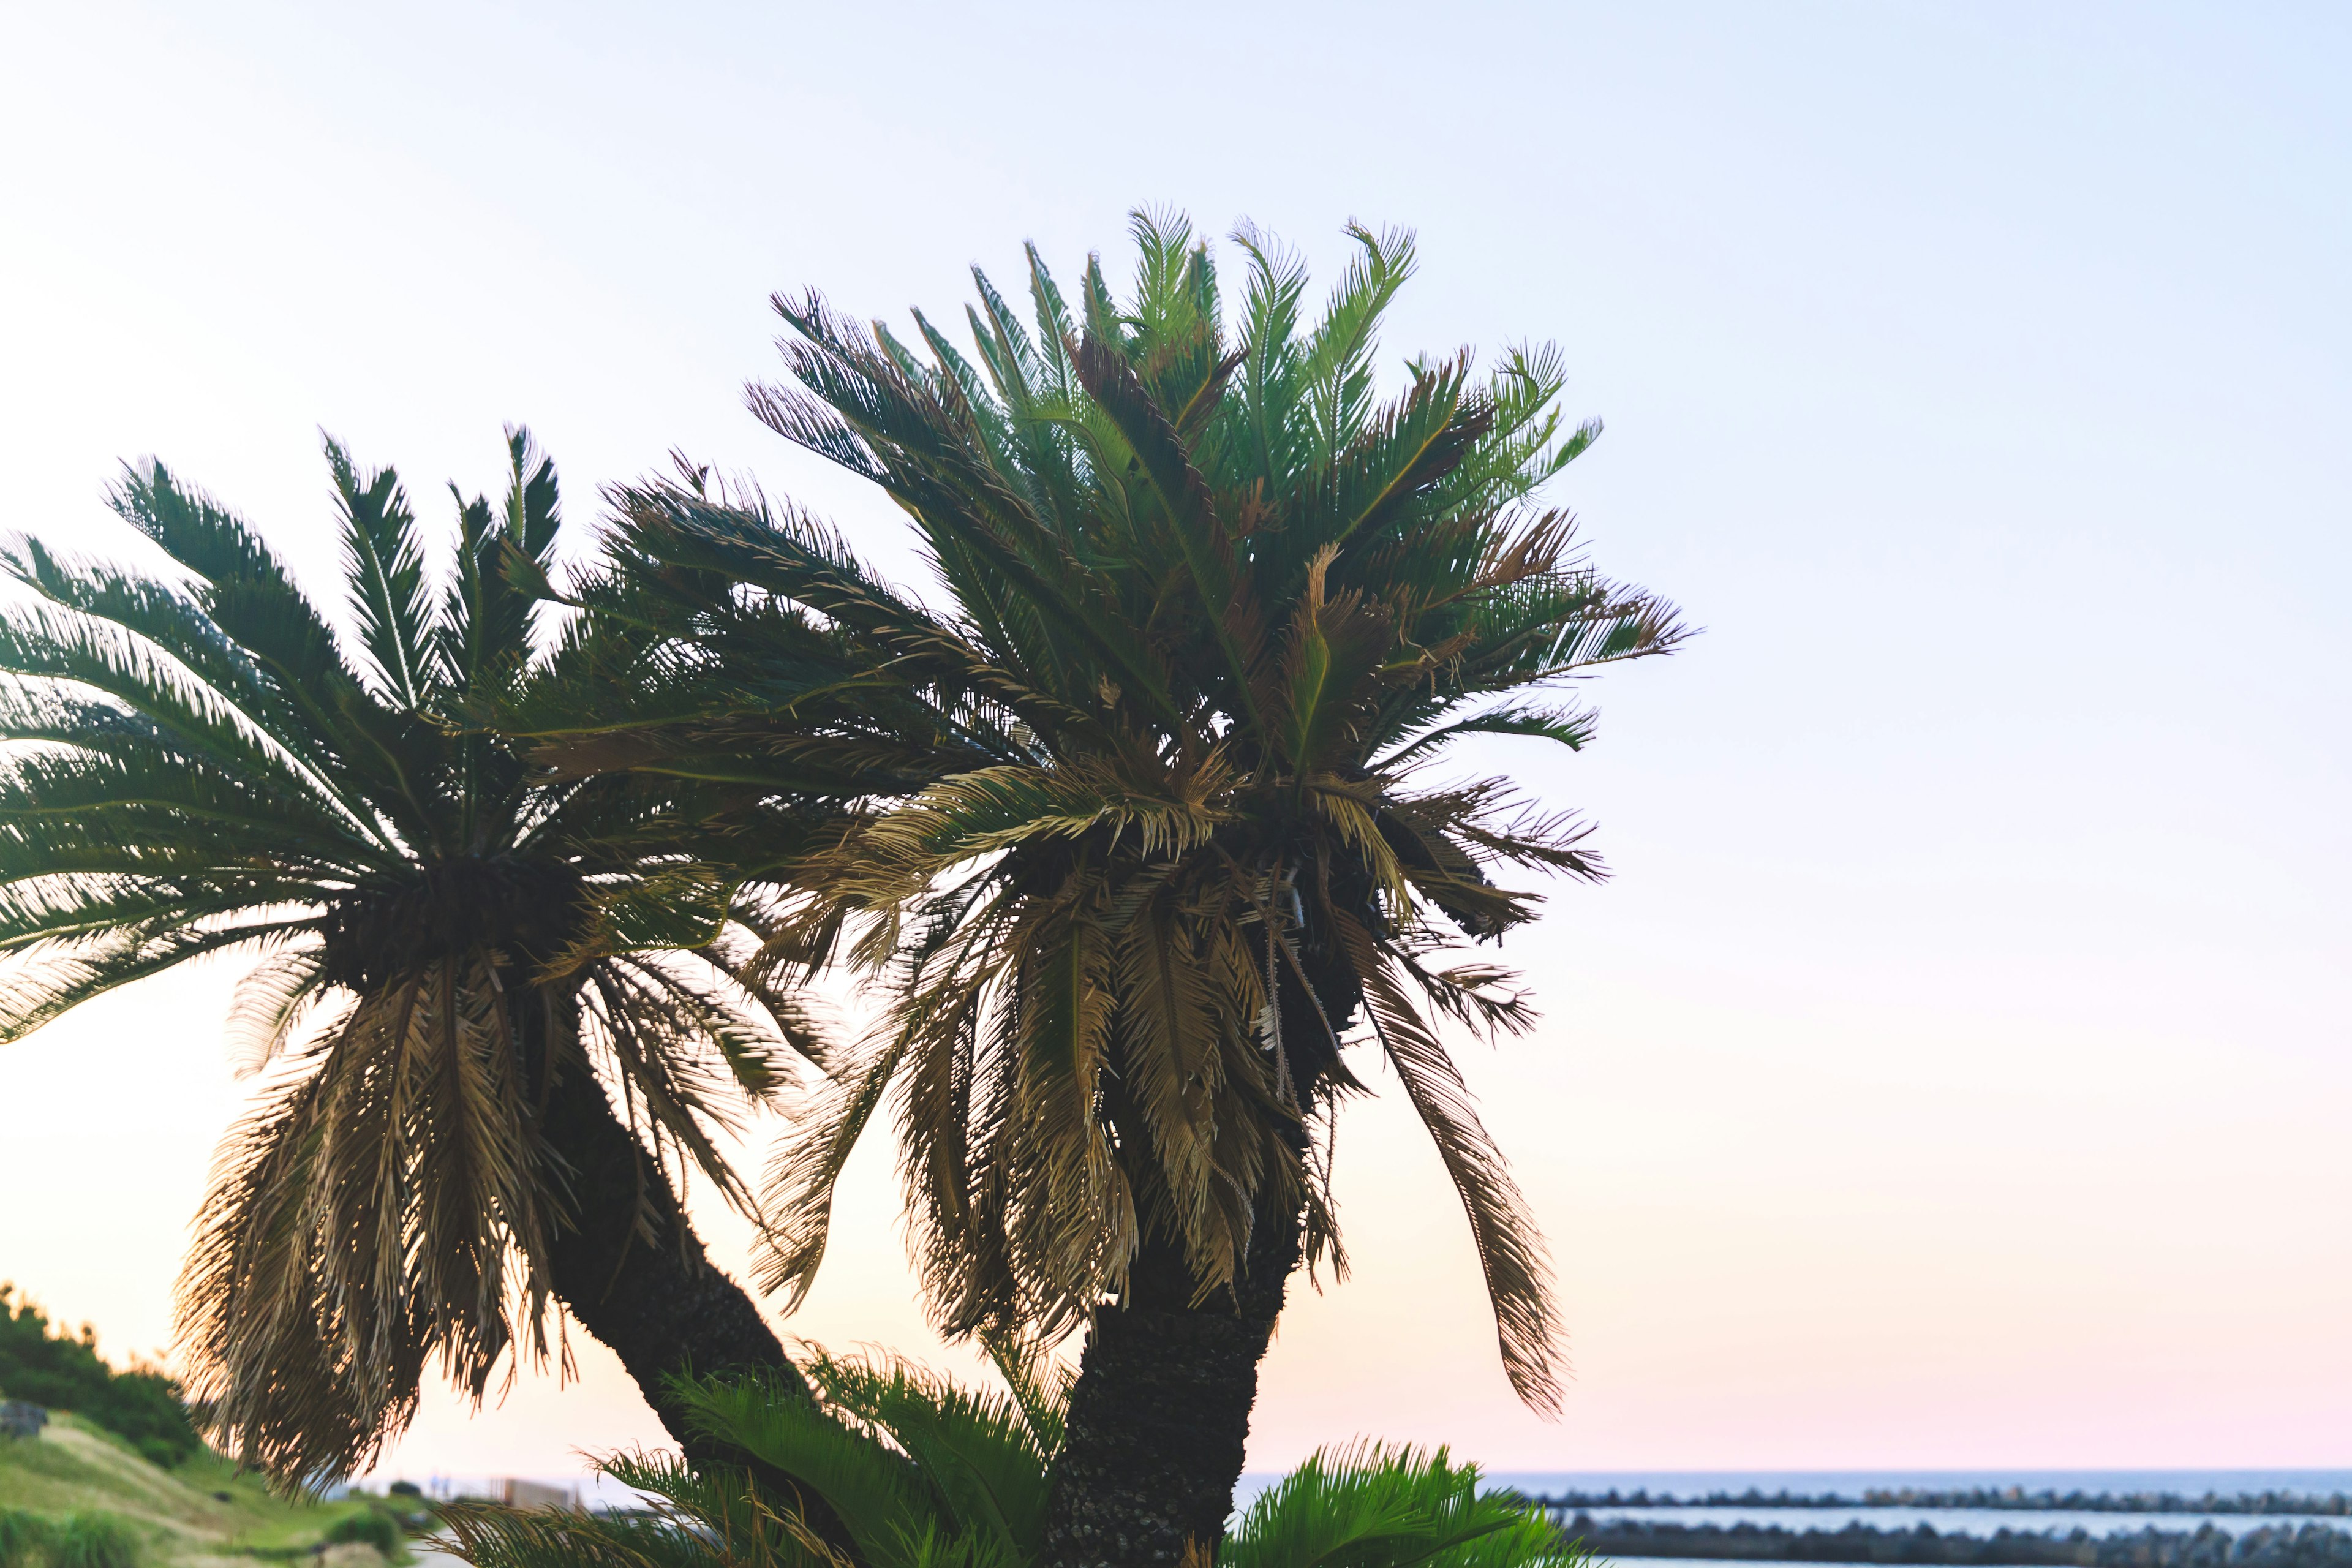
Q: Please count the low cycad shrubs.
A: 2